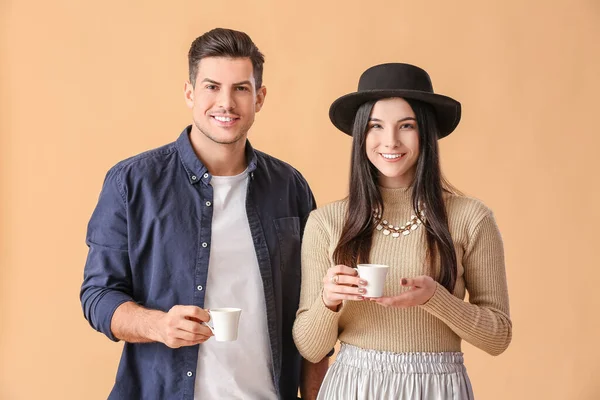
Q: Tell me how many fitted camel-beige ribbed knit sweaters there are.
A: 1